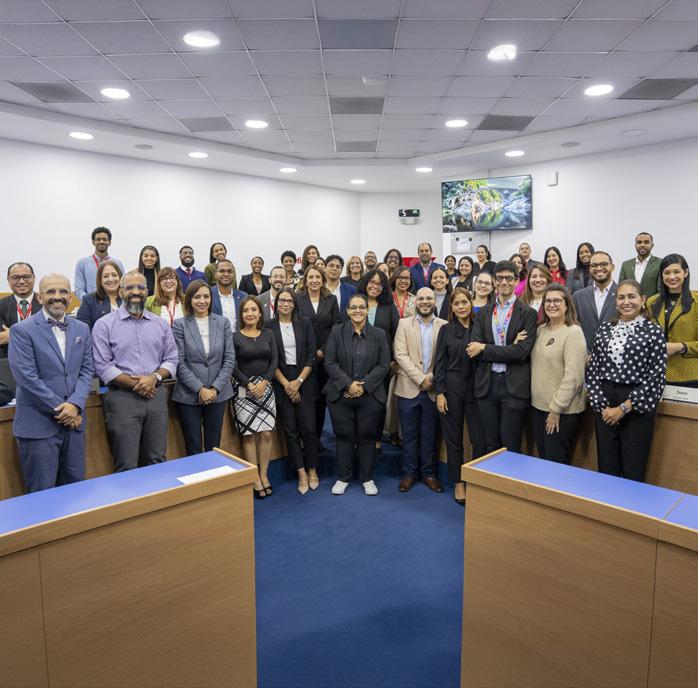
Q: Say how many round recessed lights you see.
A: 12